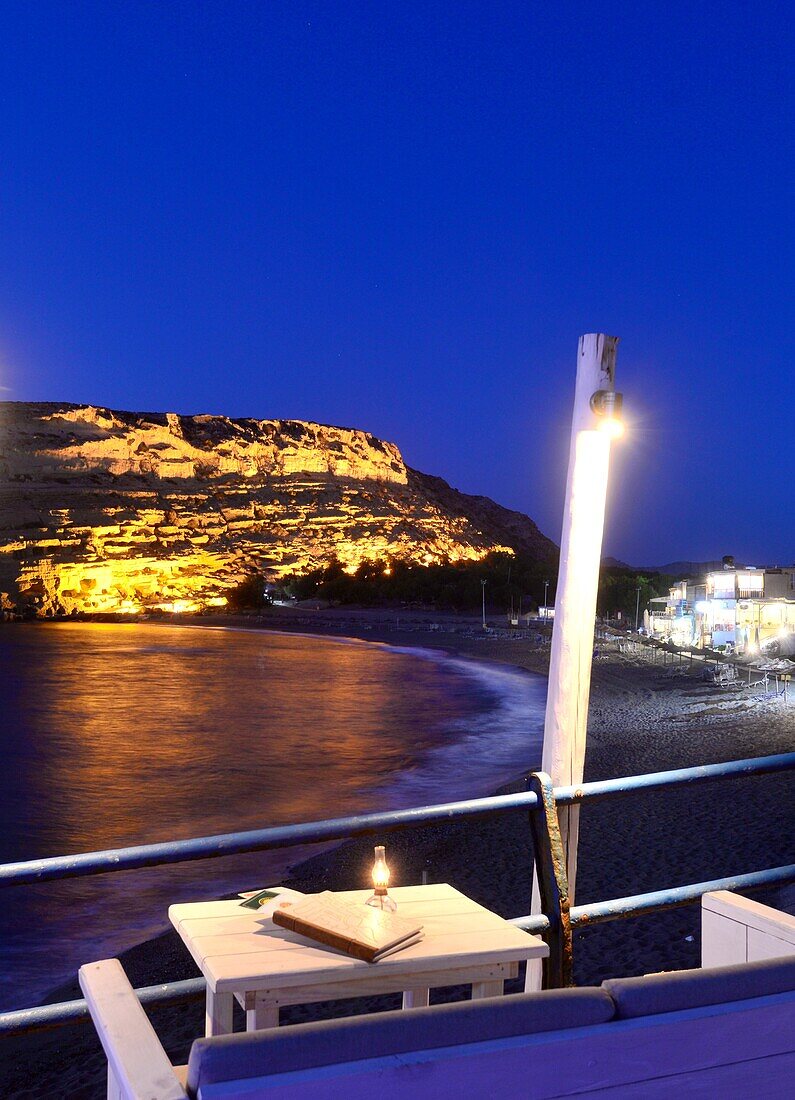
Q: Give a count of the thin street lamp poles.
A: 3